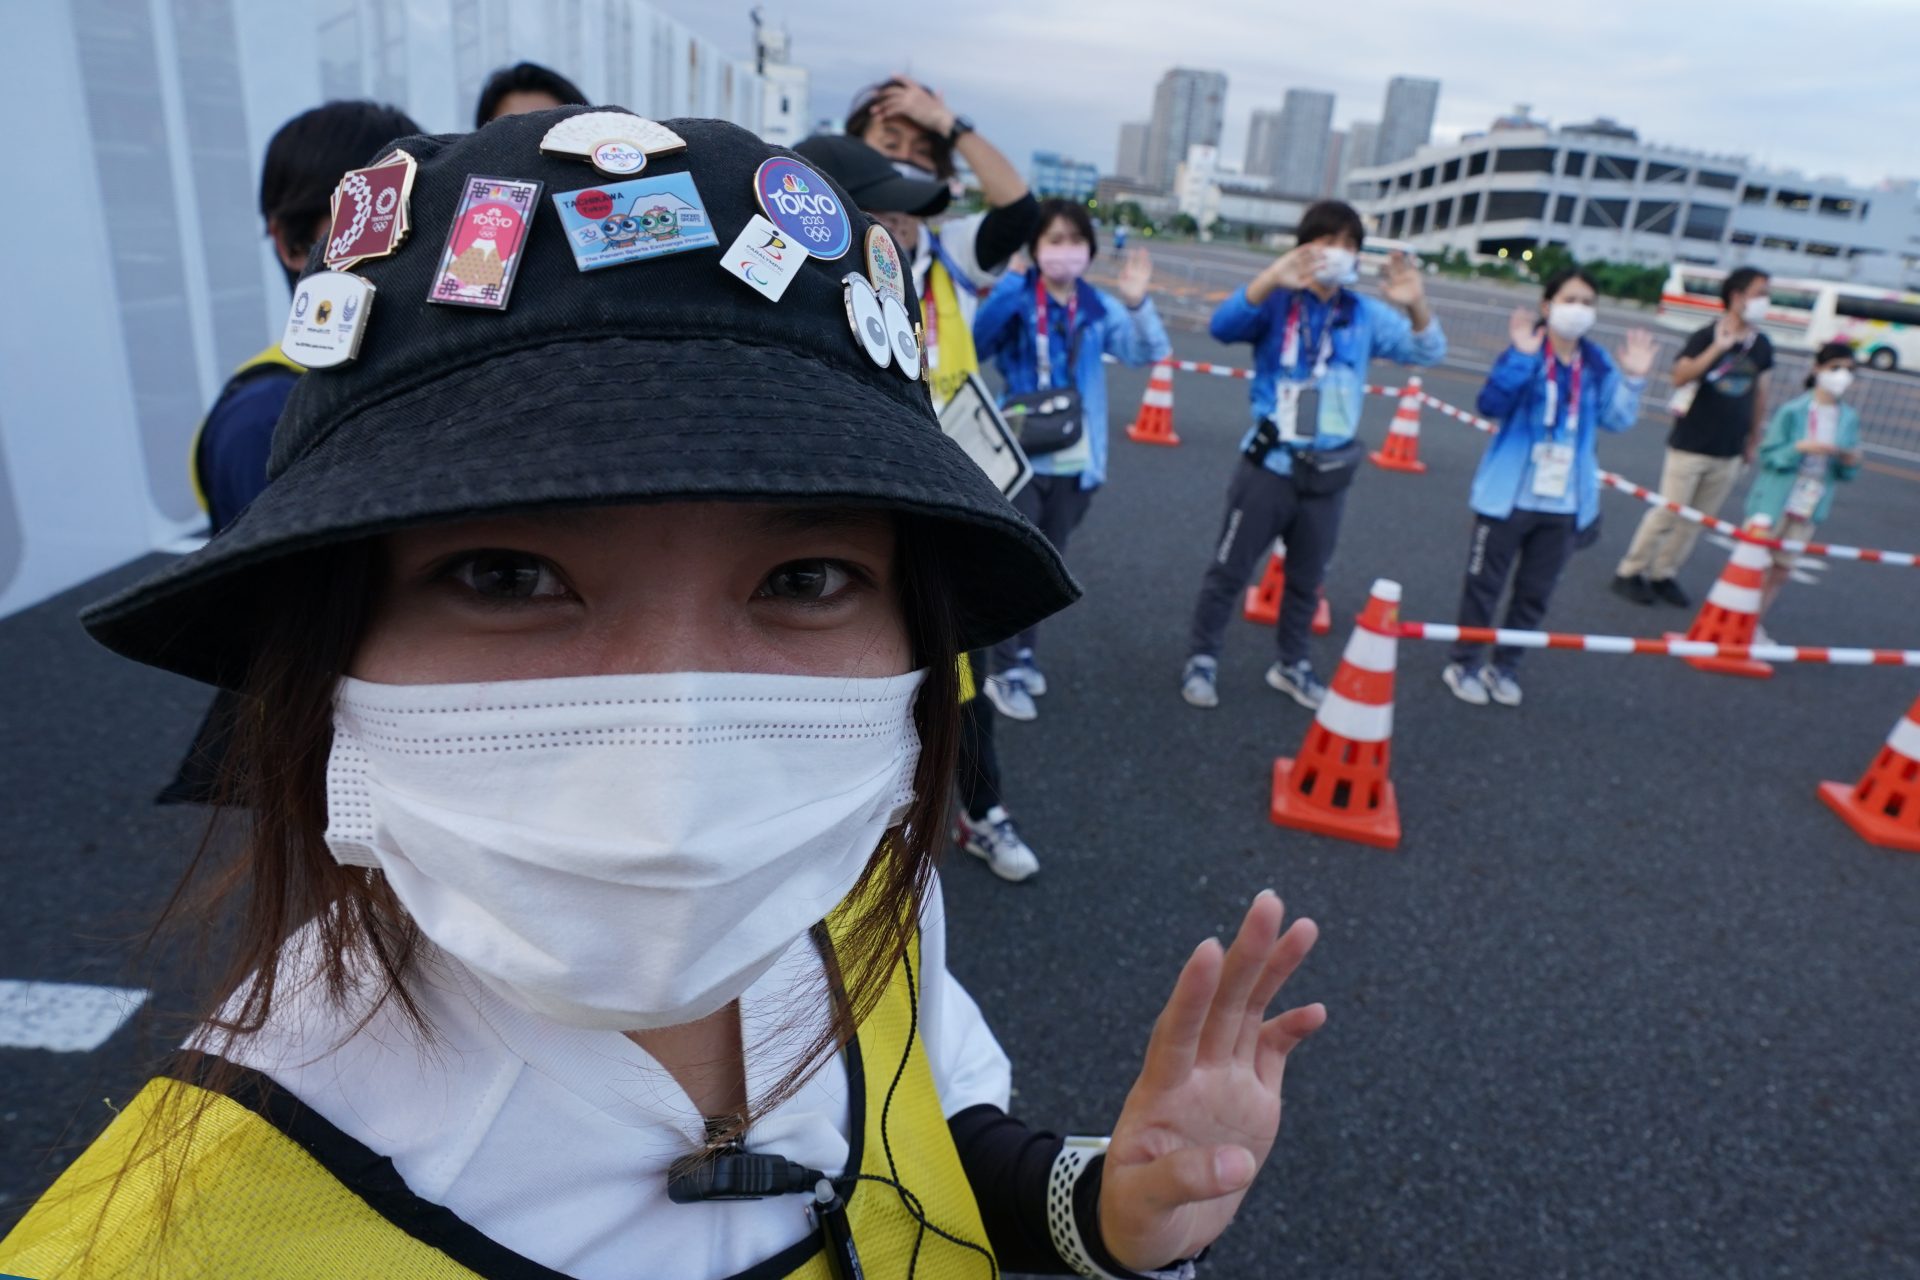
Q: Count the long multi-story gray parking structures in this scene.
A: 1